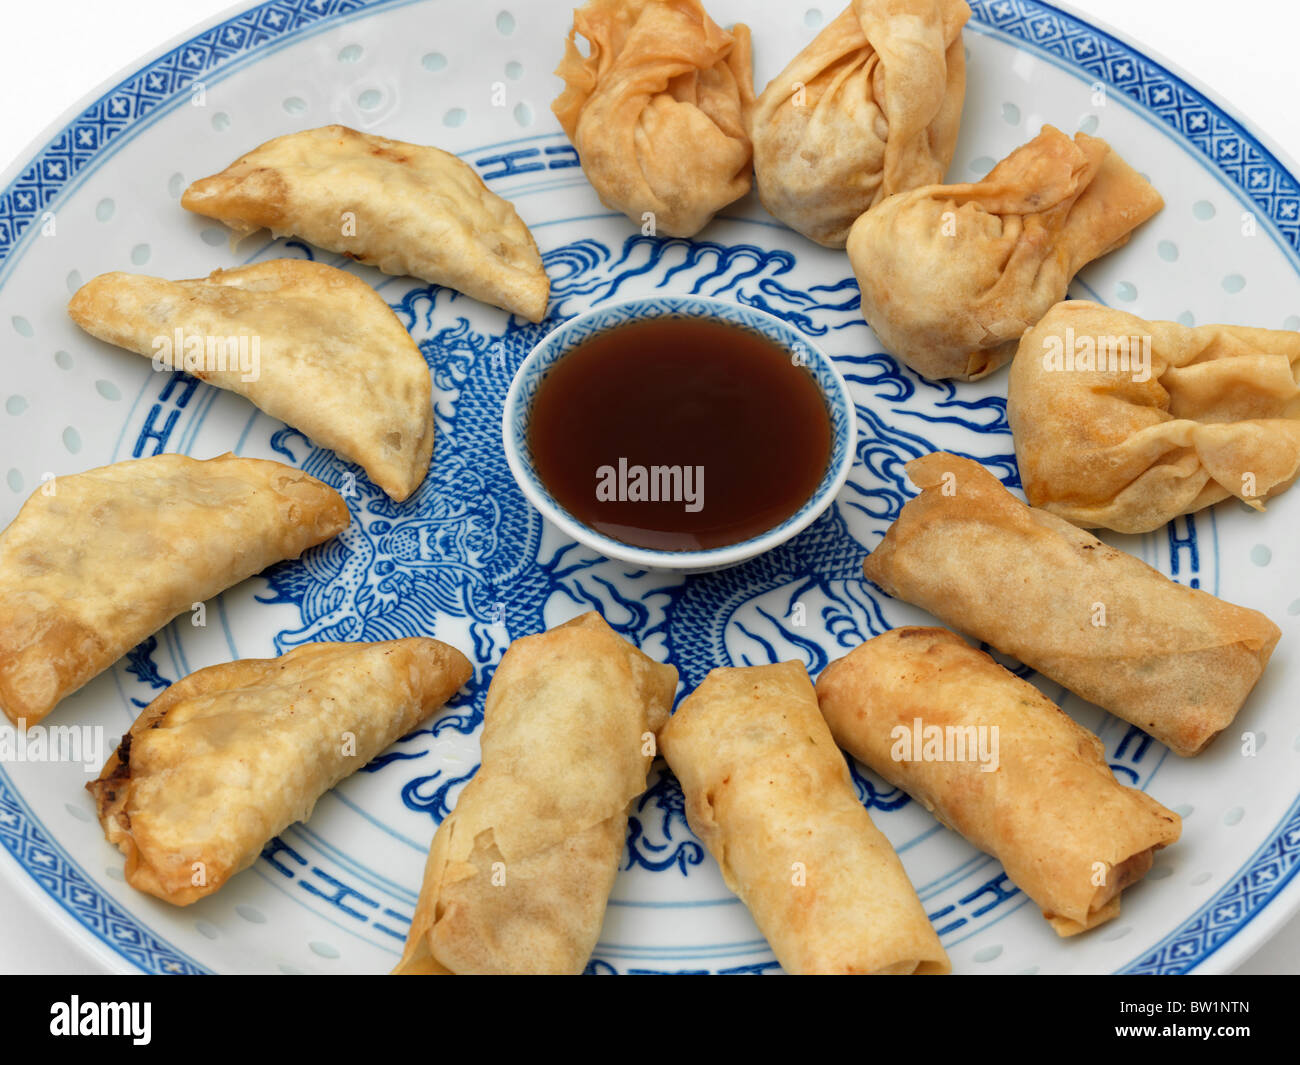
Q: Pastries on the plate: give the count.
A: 12